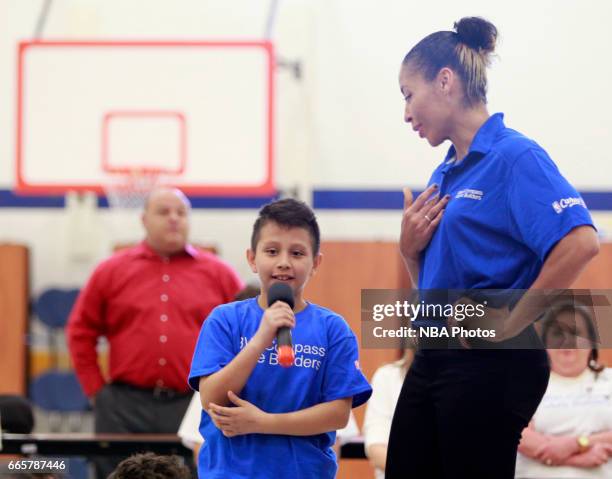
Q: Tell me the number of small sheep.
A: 0